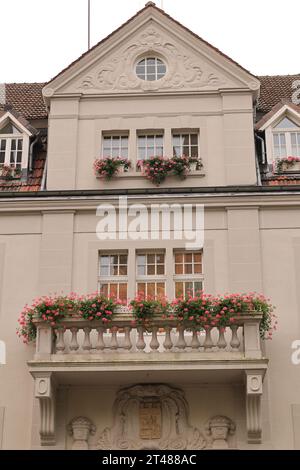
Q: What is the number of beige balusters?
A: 14